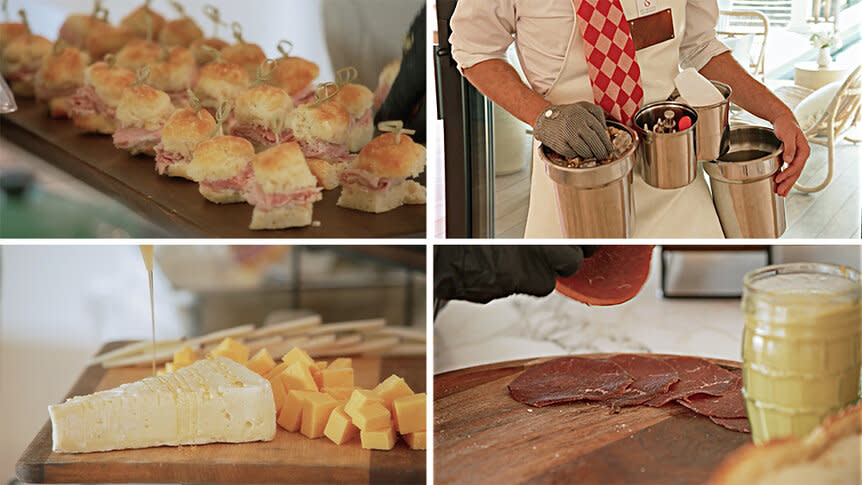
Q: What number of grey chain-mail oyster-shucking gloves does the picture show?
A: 1